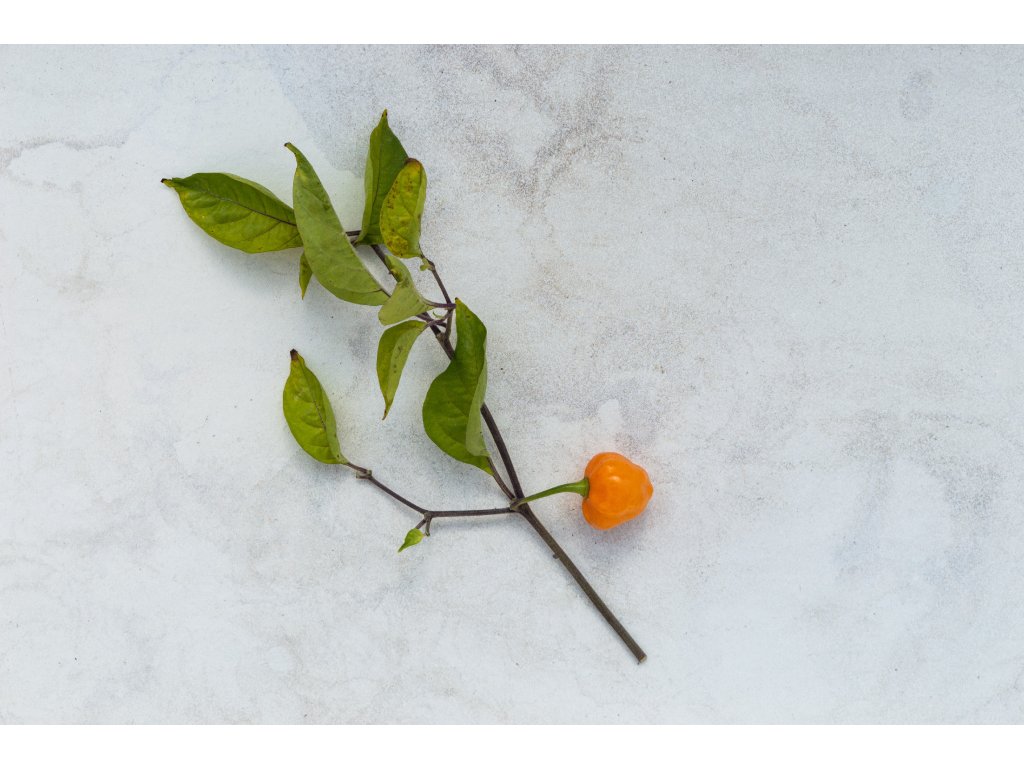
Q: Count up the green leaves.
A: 10